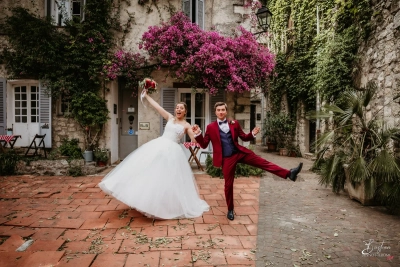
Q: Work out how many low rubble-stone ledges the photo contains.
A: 1